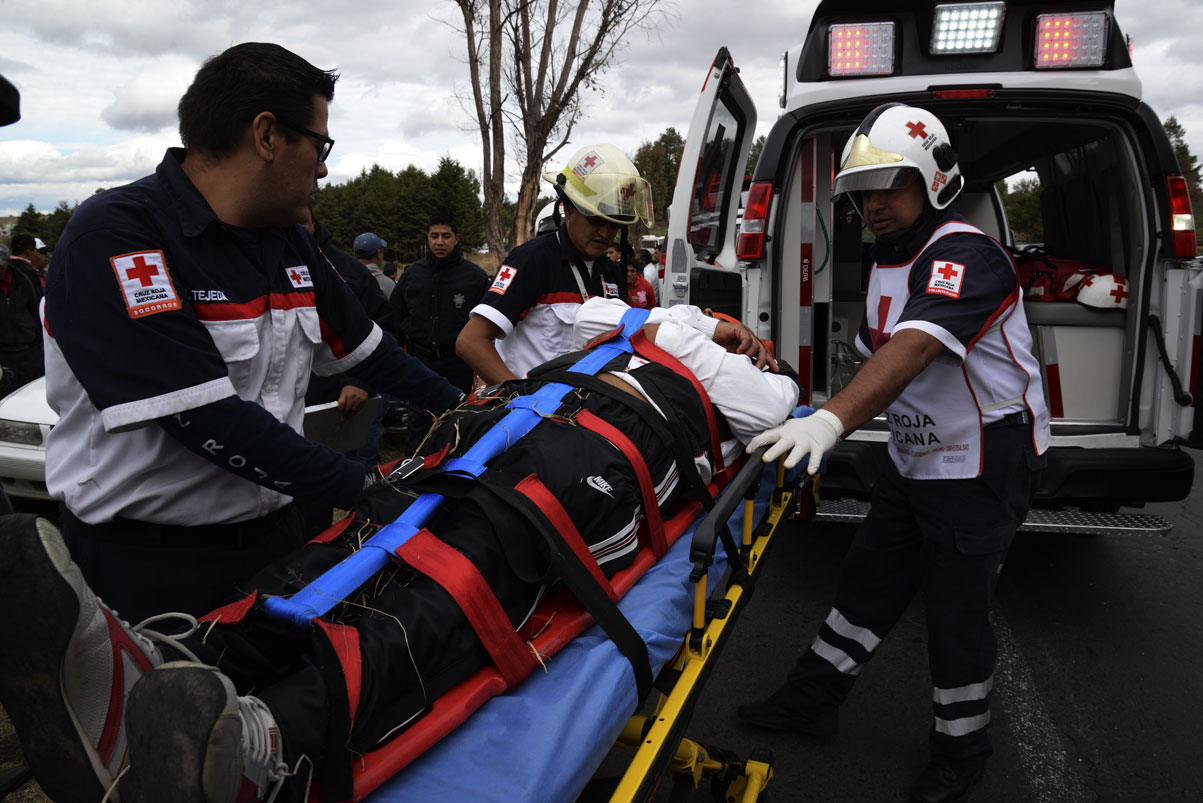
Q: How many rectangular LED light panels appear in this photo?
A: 3